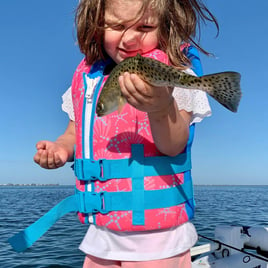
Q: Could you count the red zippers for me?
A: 0